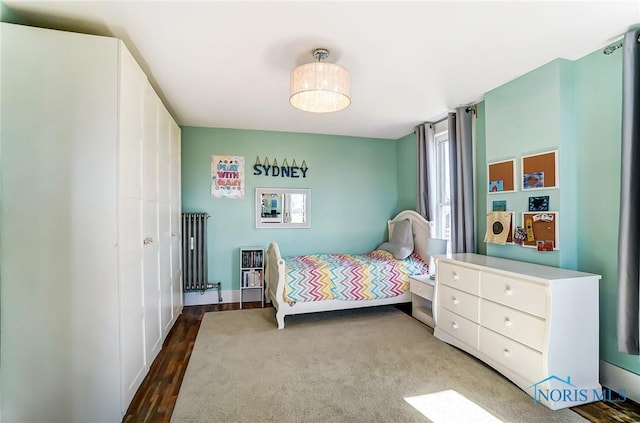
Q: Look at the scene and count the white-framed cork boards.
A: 4